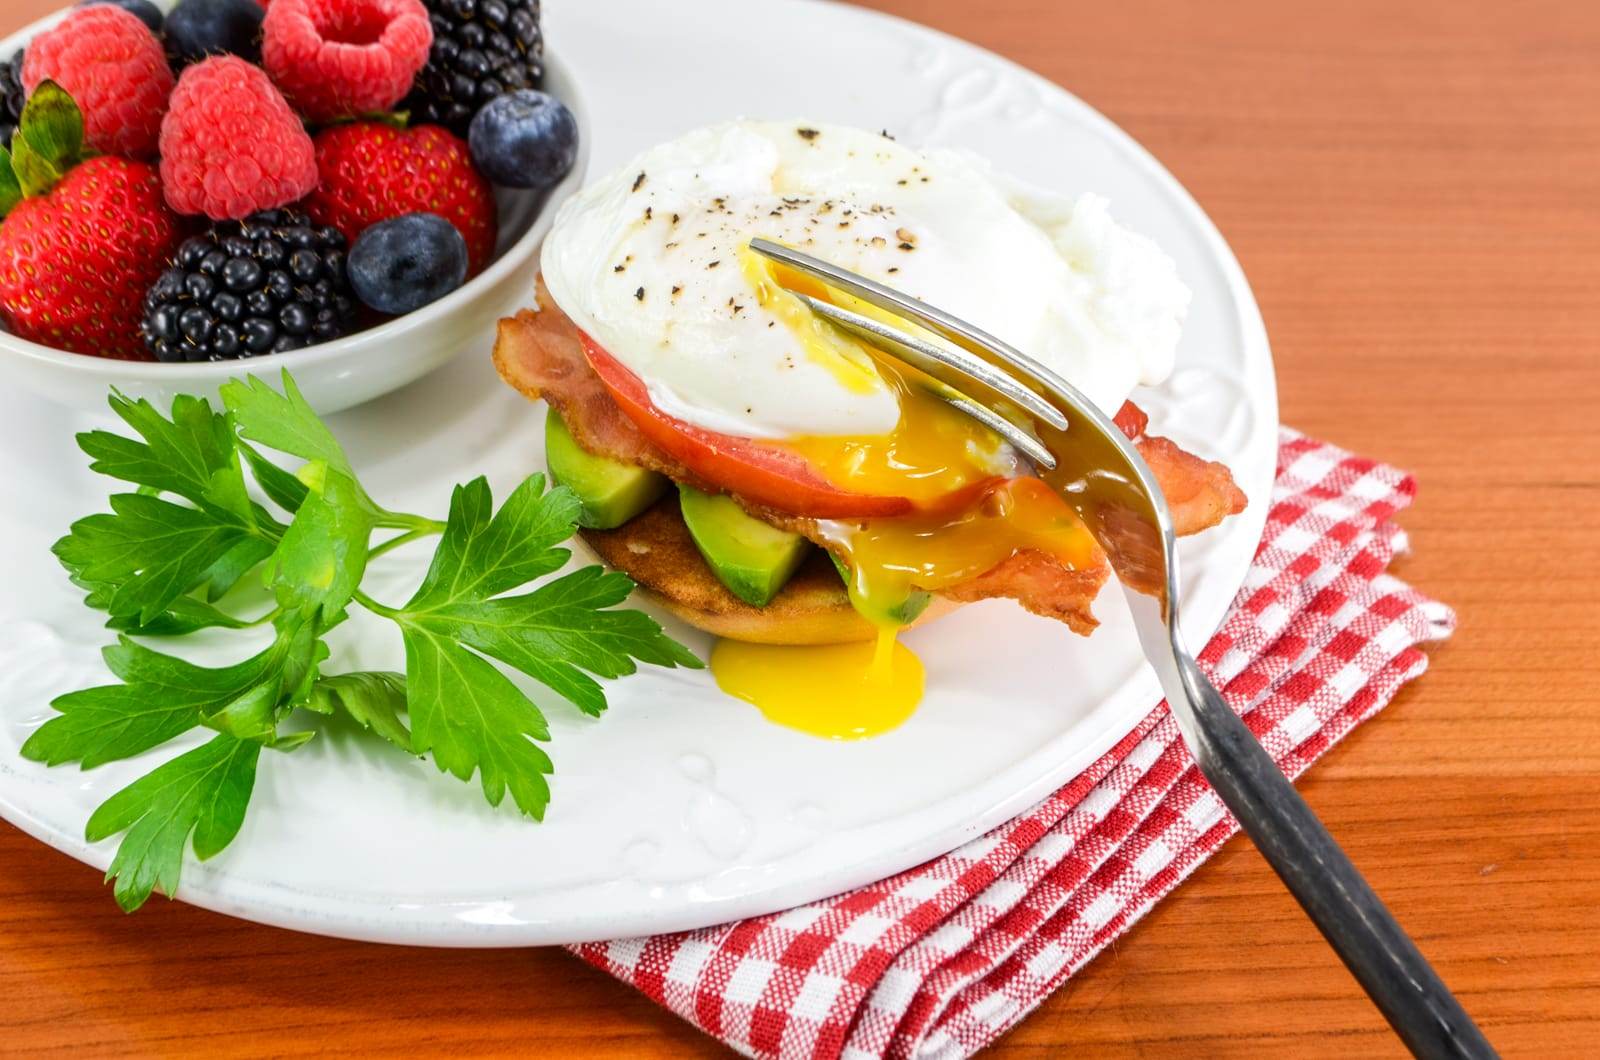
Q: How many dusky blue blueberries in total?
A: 4